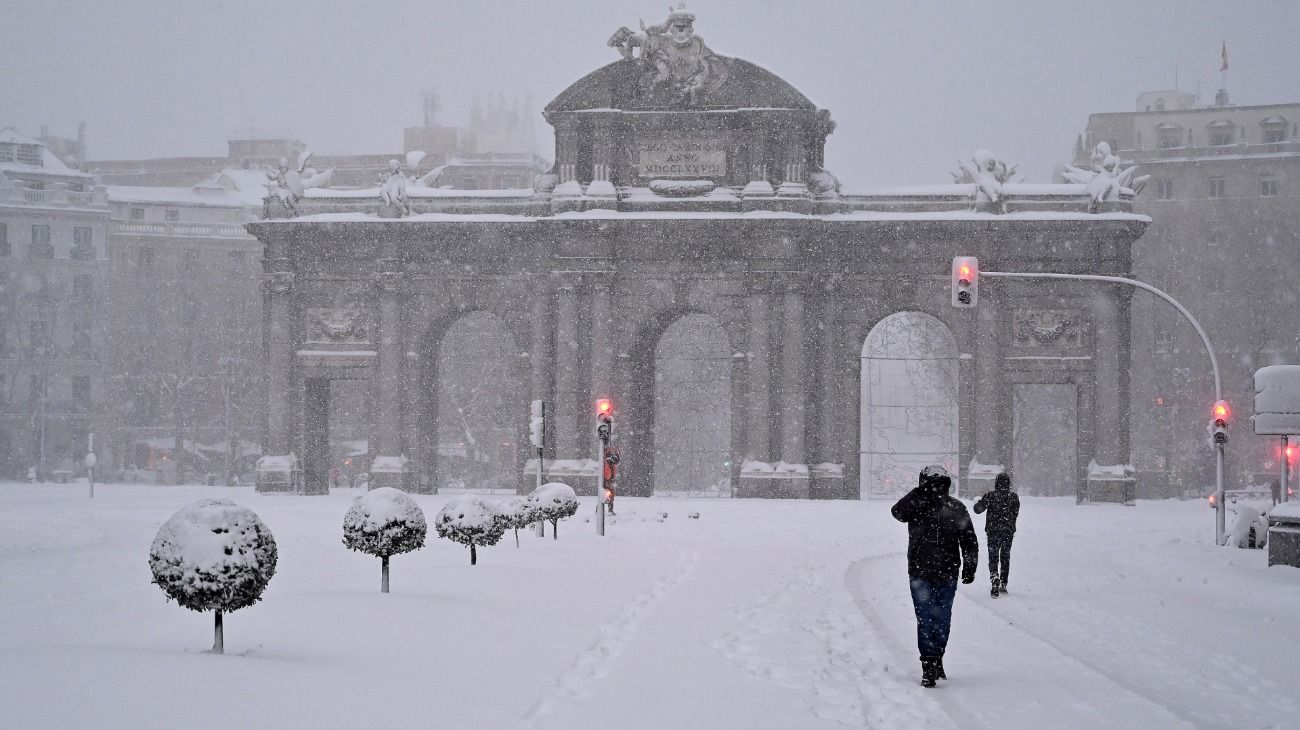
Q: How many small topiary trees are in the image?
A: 5